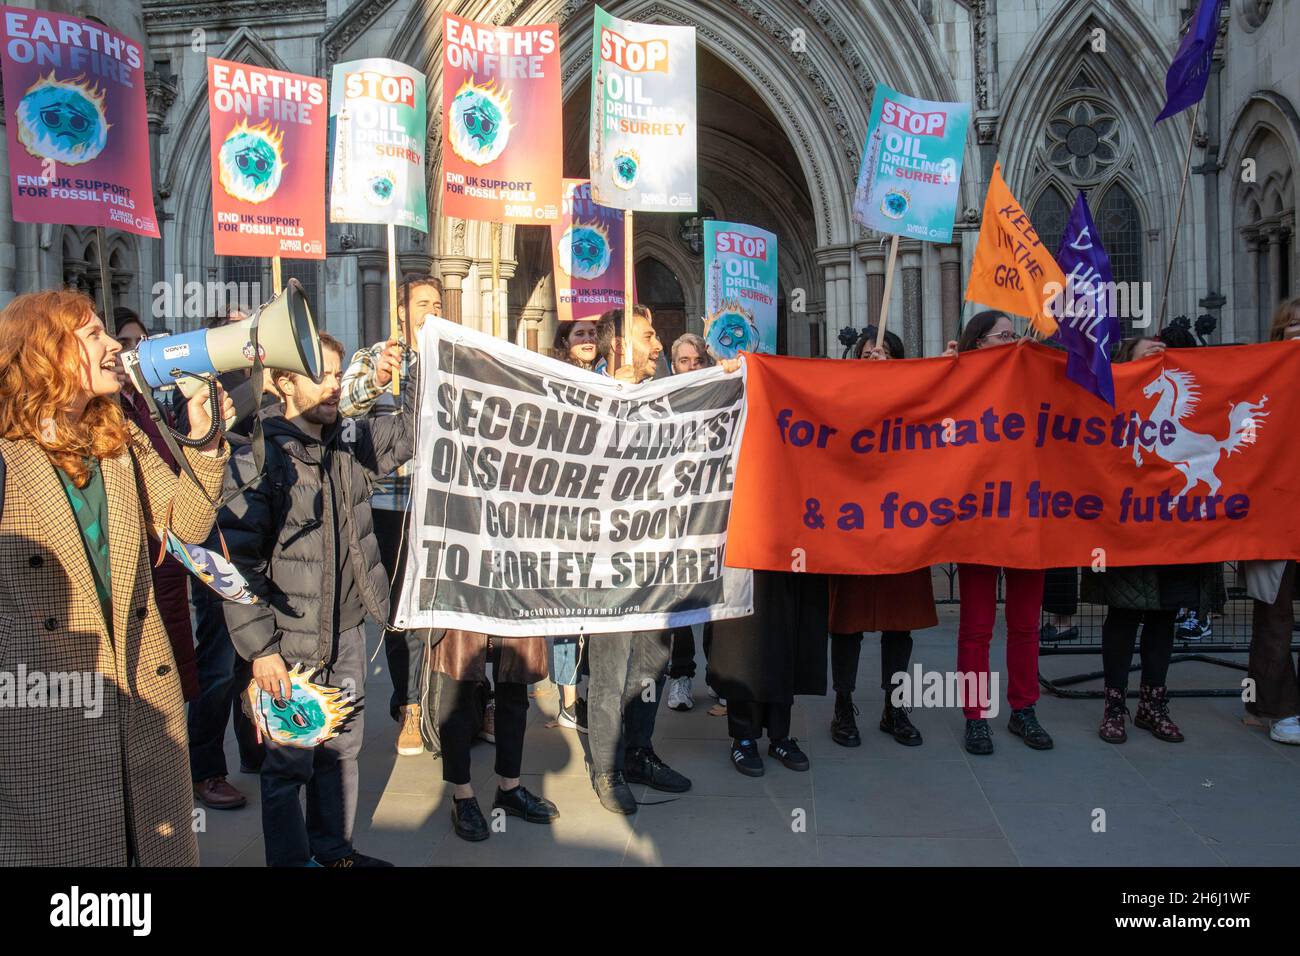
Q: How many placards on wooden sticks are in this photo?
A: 8